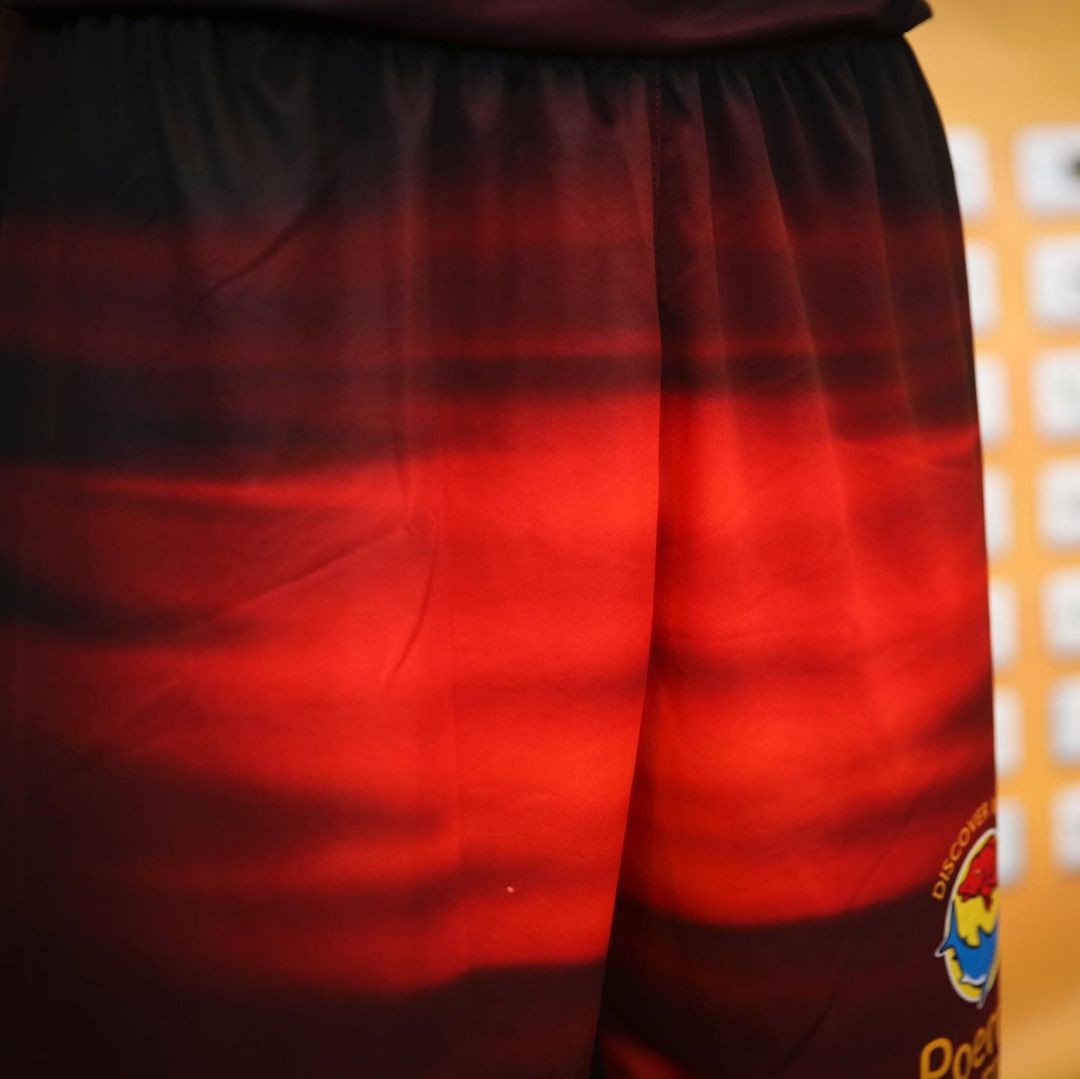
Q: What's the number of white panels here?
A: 14